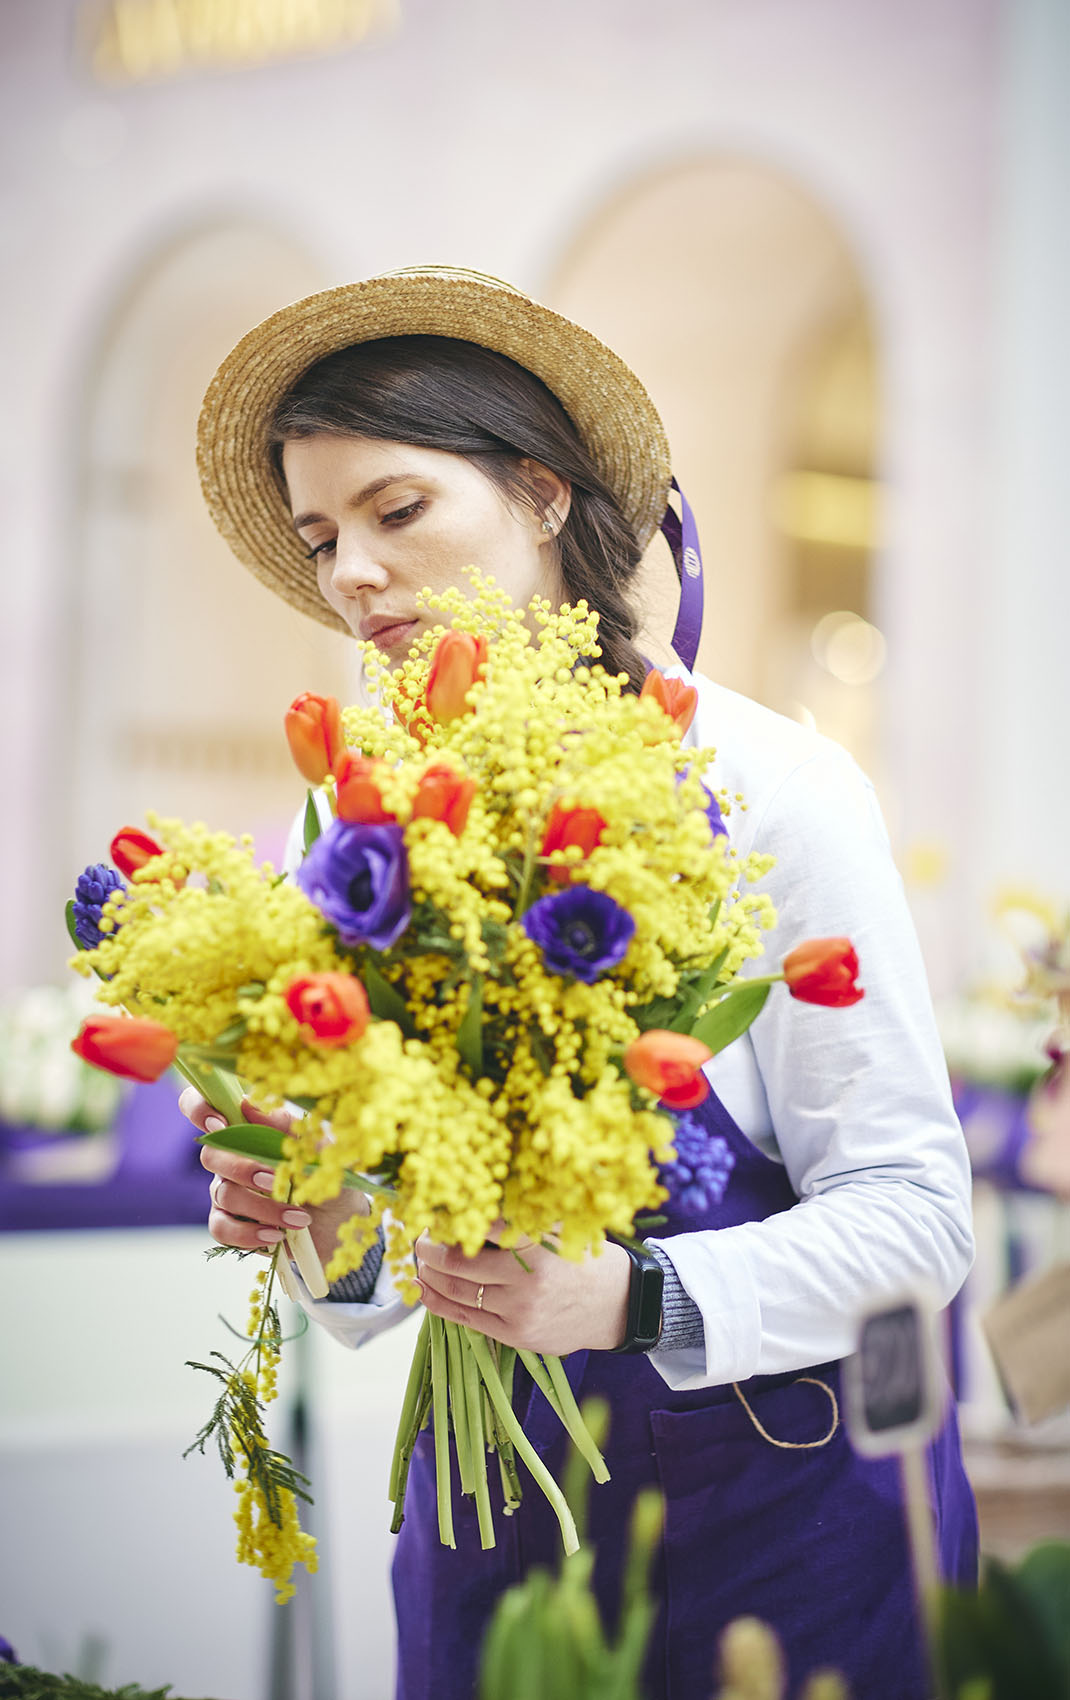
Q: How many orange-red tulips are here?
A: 12